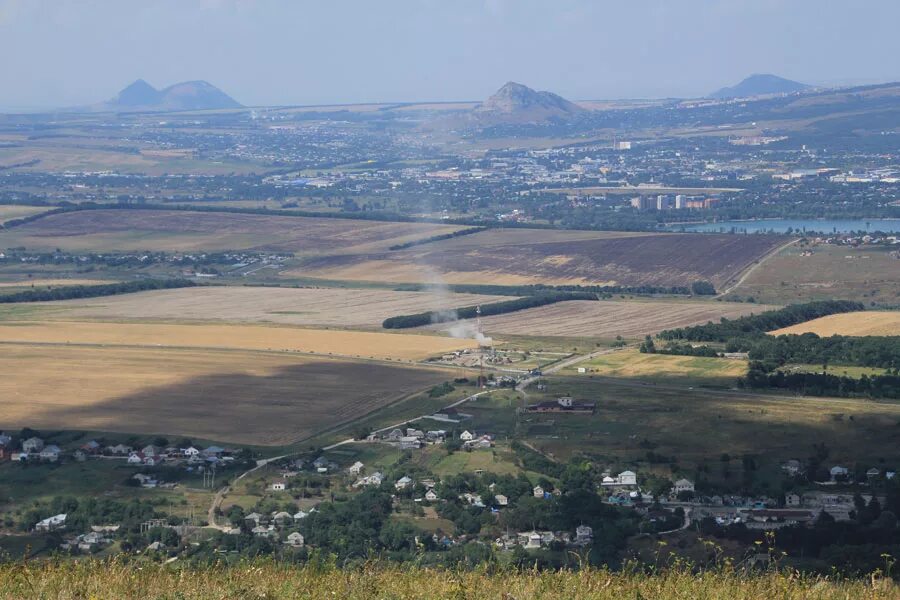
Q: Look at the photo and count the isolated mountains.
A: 3